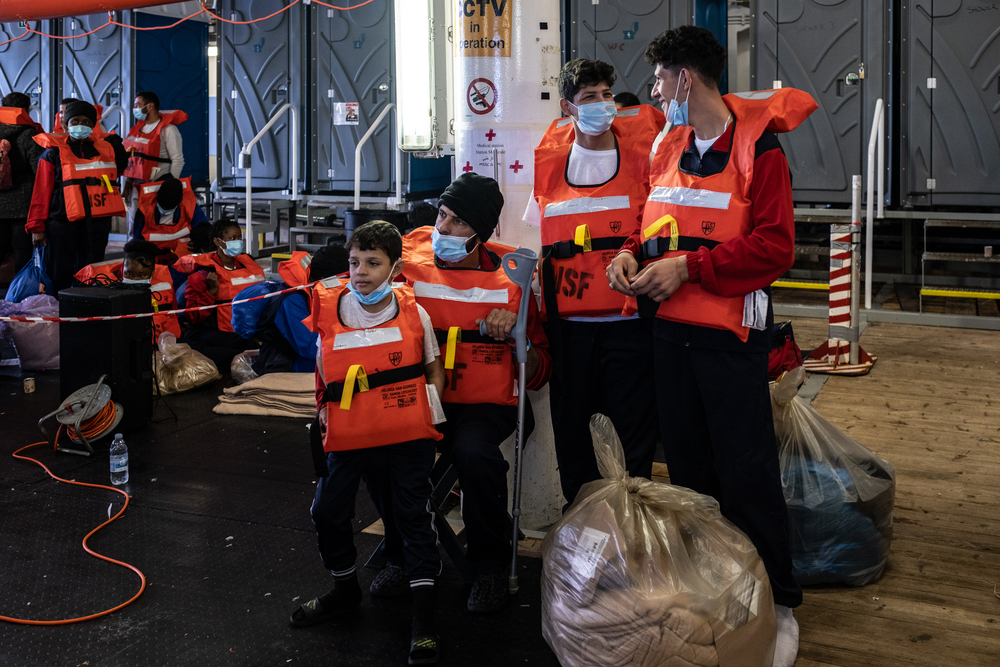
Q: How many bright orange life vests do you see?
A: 12